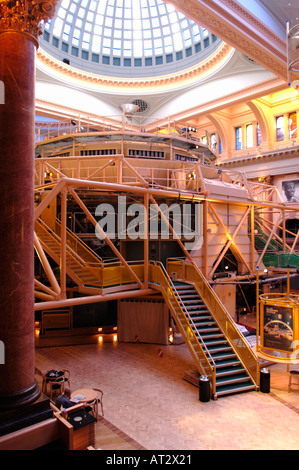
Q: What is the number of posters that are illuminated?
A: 1